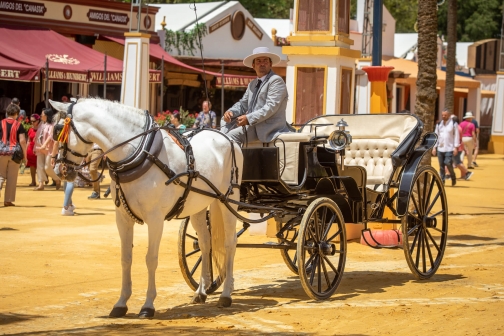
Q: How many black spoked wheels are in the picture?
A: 4